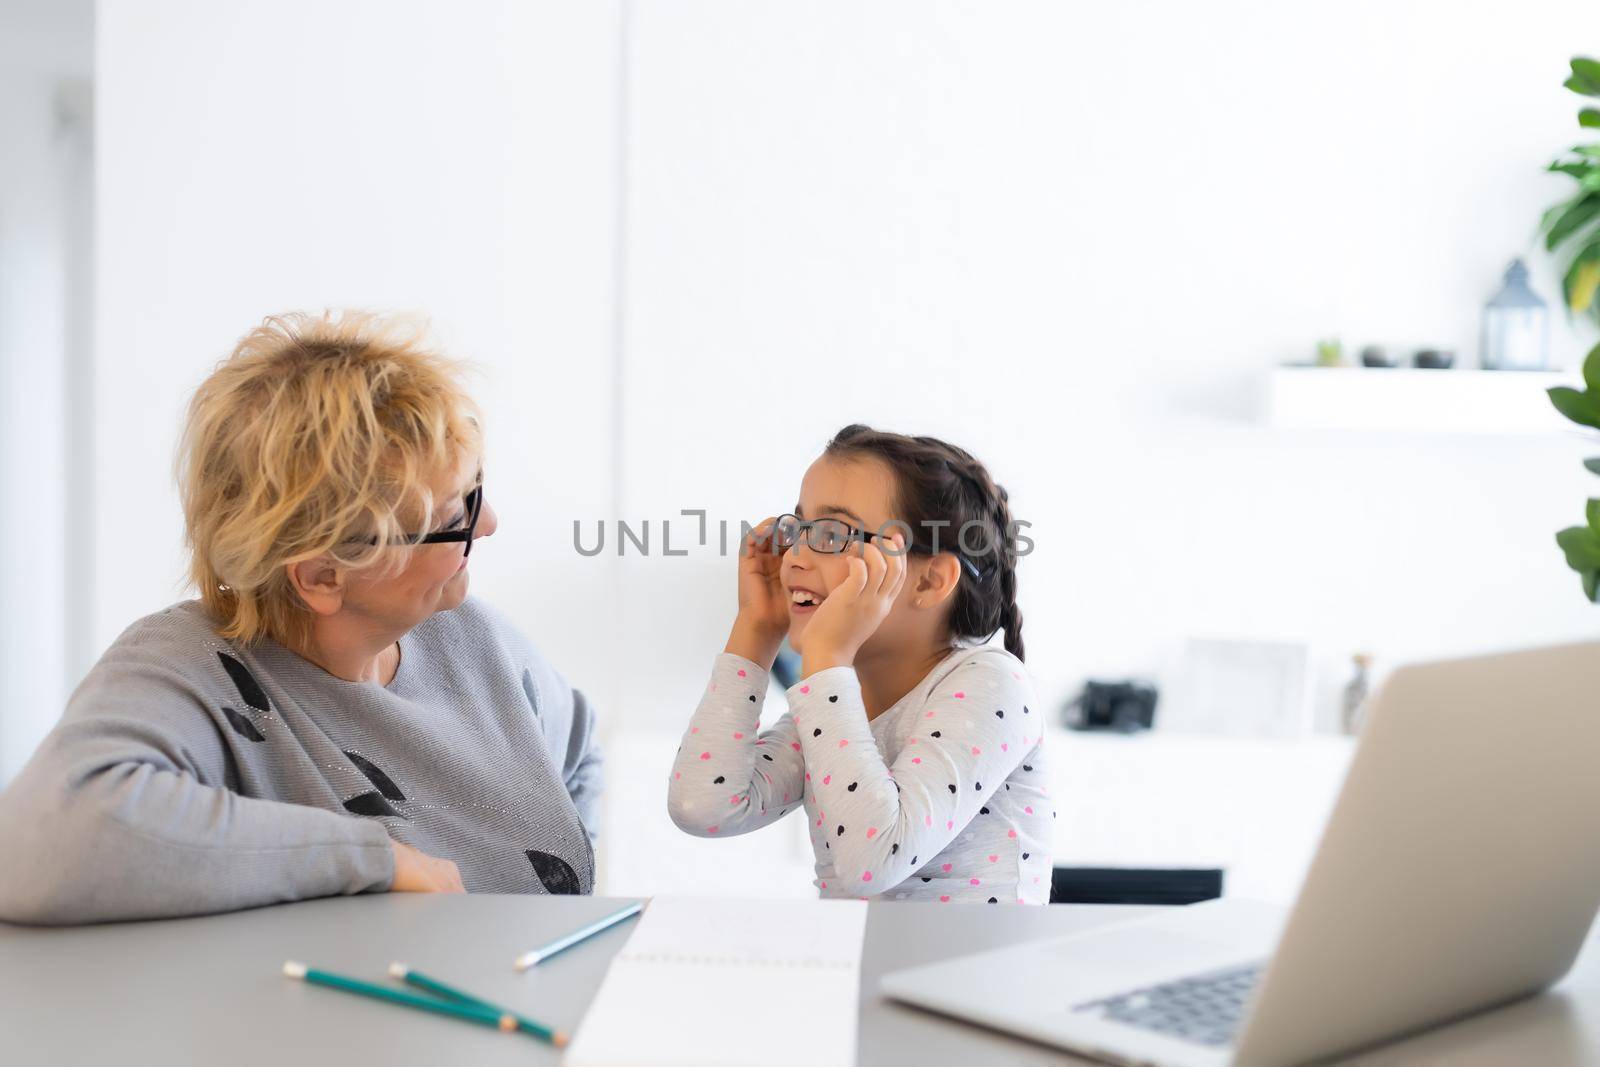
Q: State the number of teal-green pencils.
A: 2